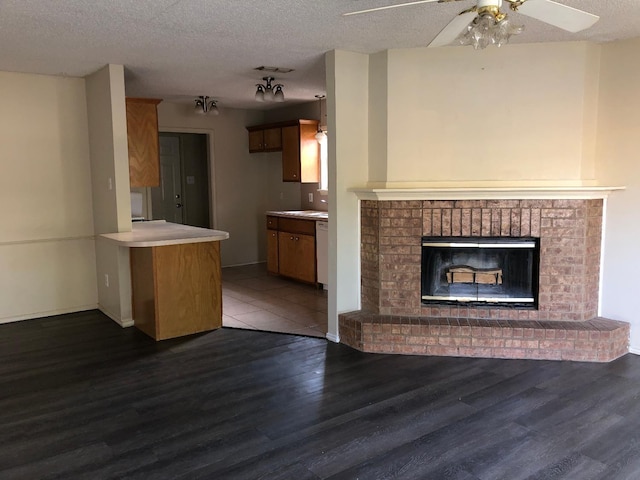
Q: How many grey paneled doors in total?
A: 1